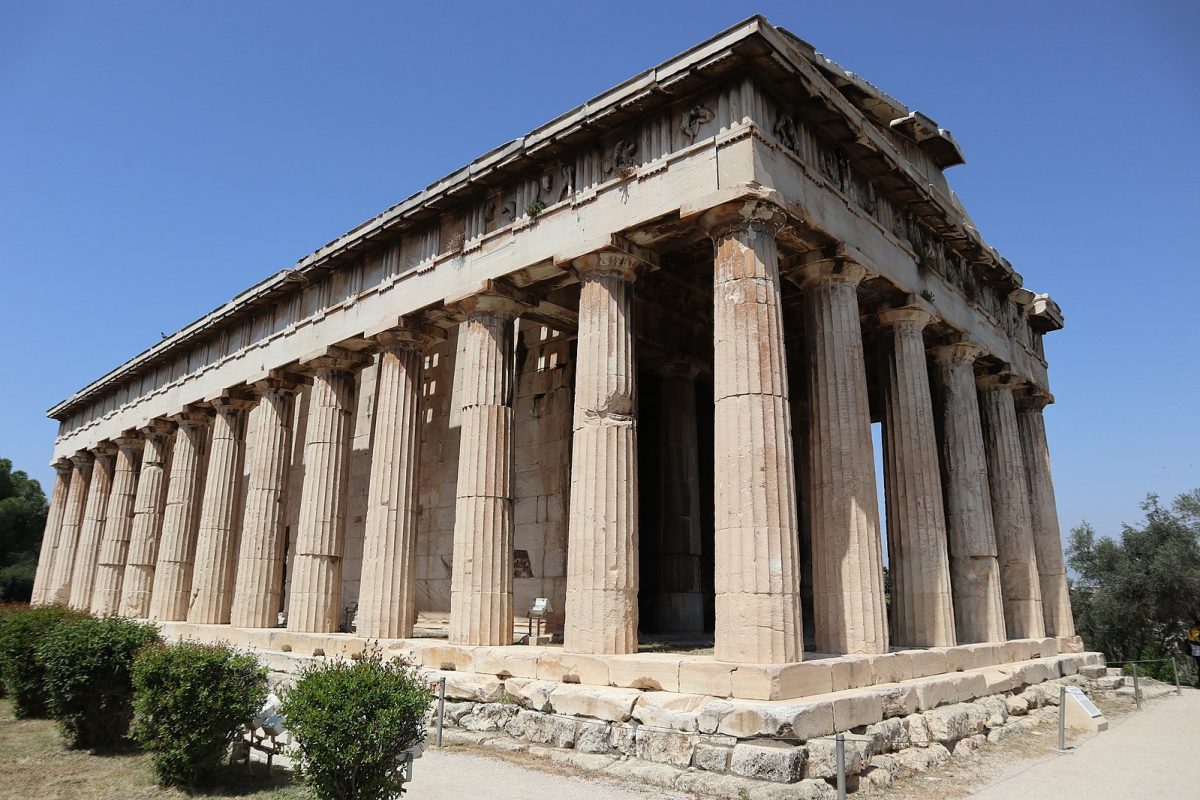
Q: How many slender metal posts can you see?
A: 5